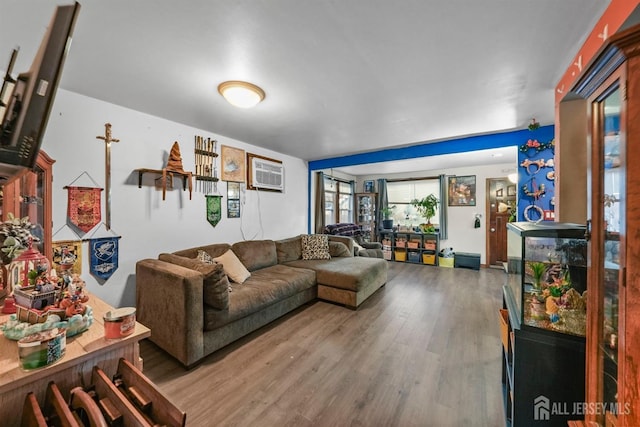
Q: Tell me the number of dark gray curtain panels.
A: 4